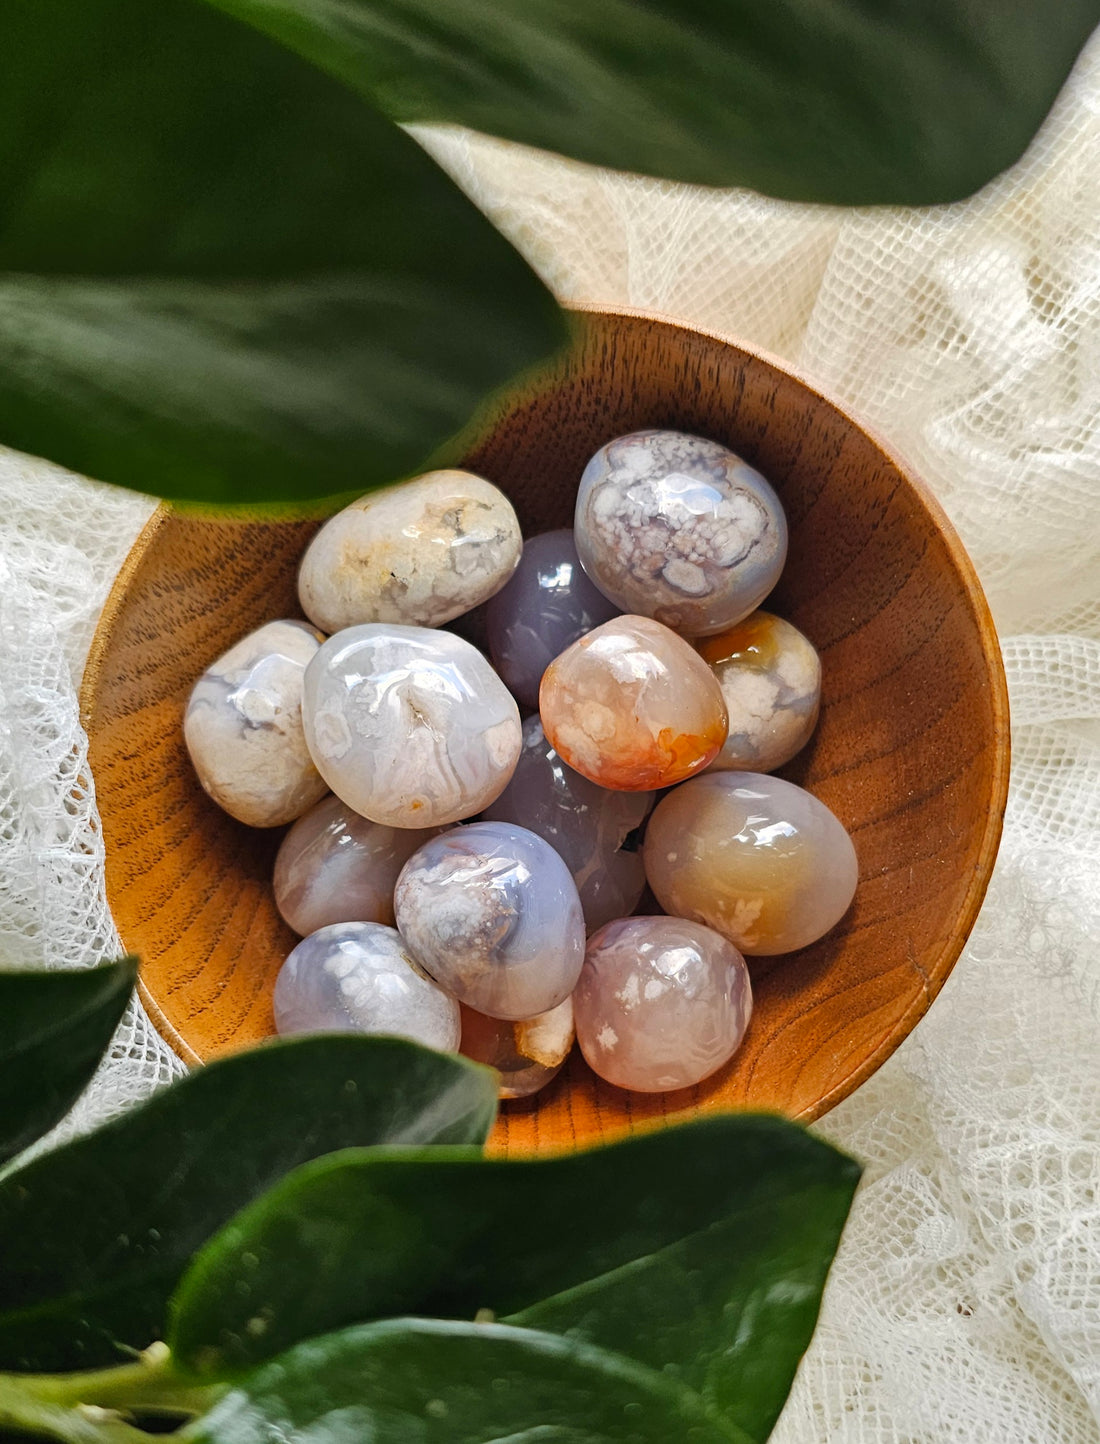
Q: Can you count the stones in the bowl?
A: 14